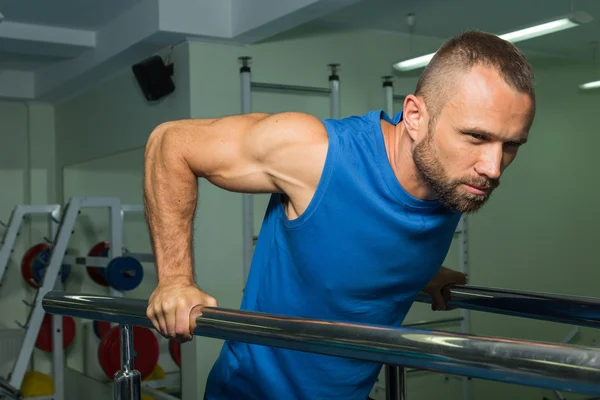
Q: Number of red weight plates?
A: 6